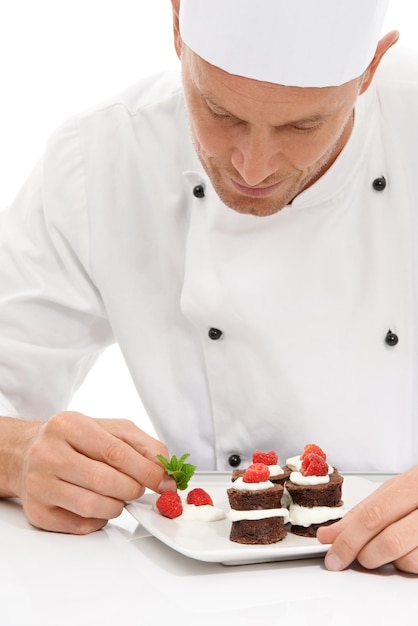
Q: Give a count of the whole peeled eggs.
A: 0